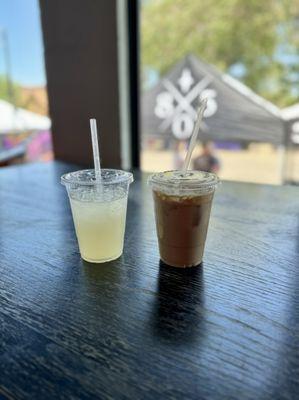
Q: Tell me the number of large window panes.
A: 2